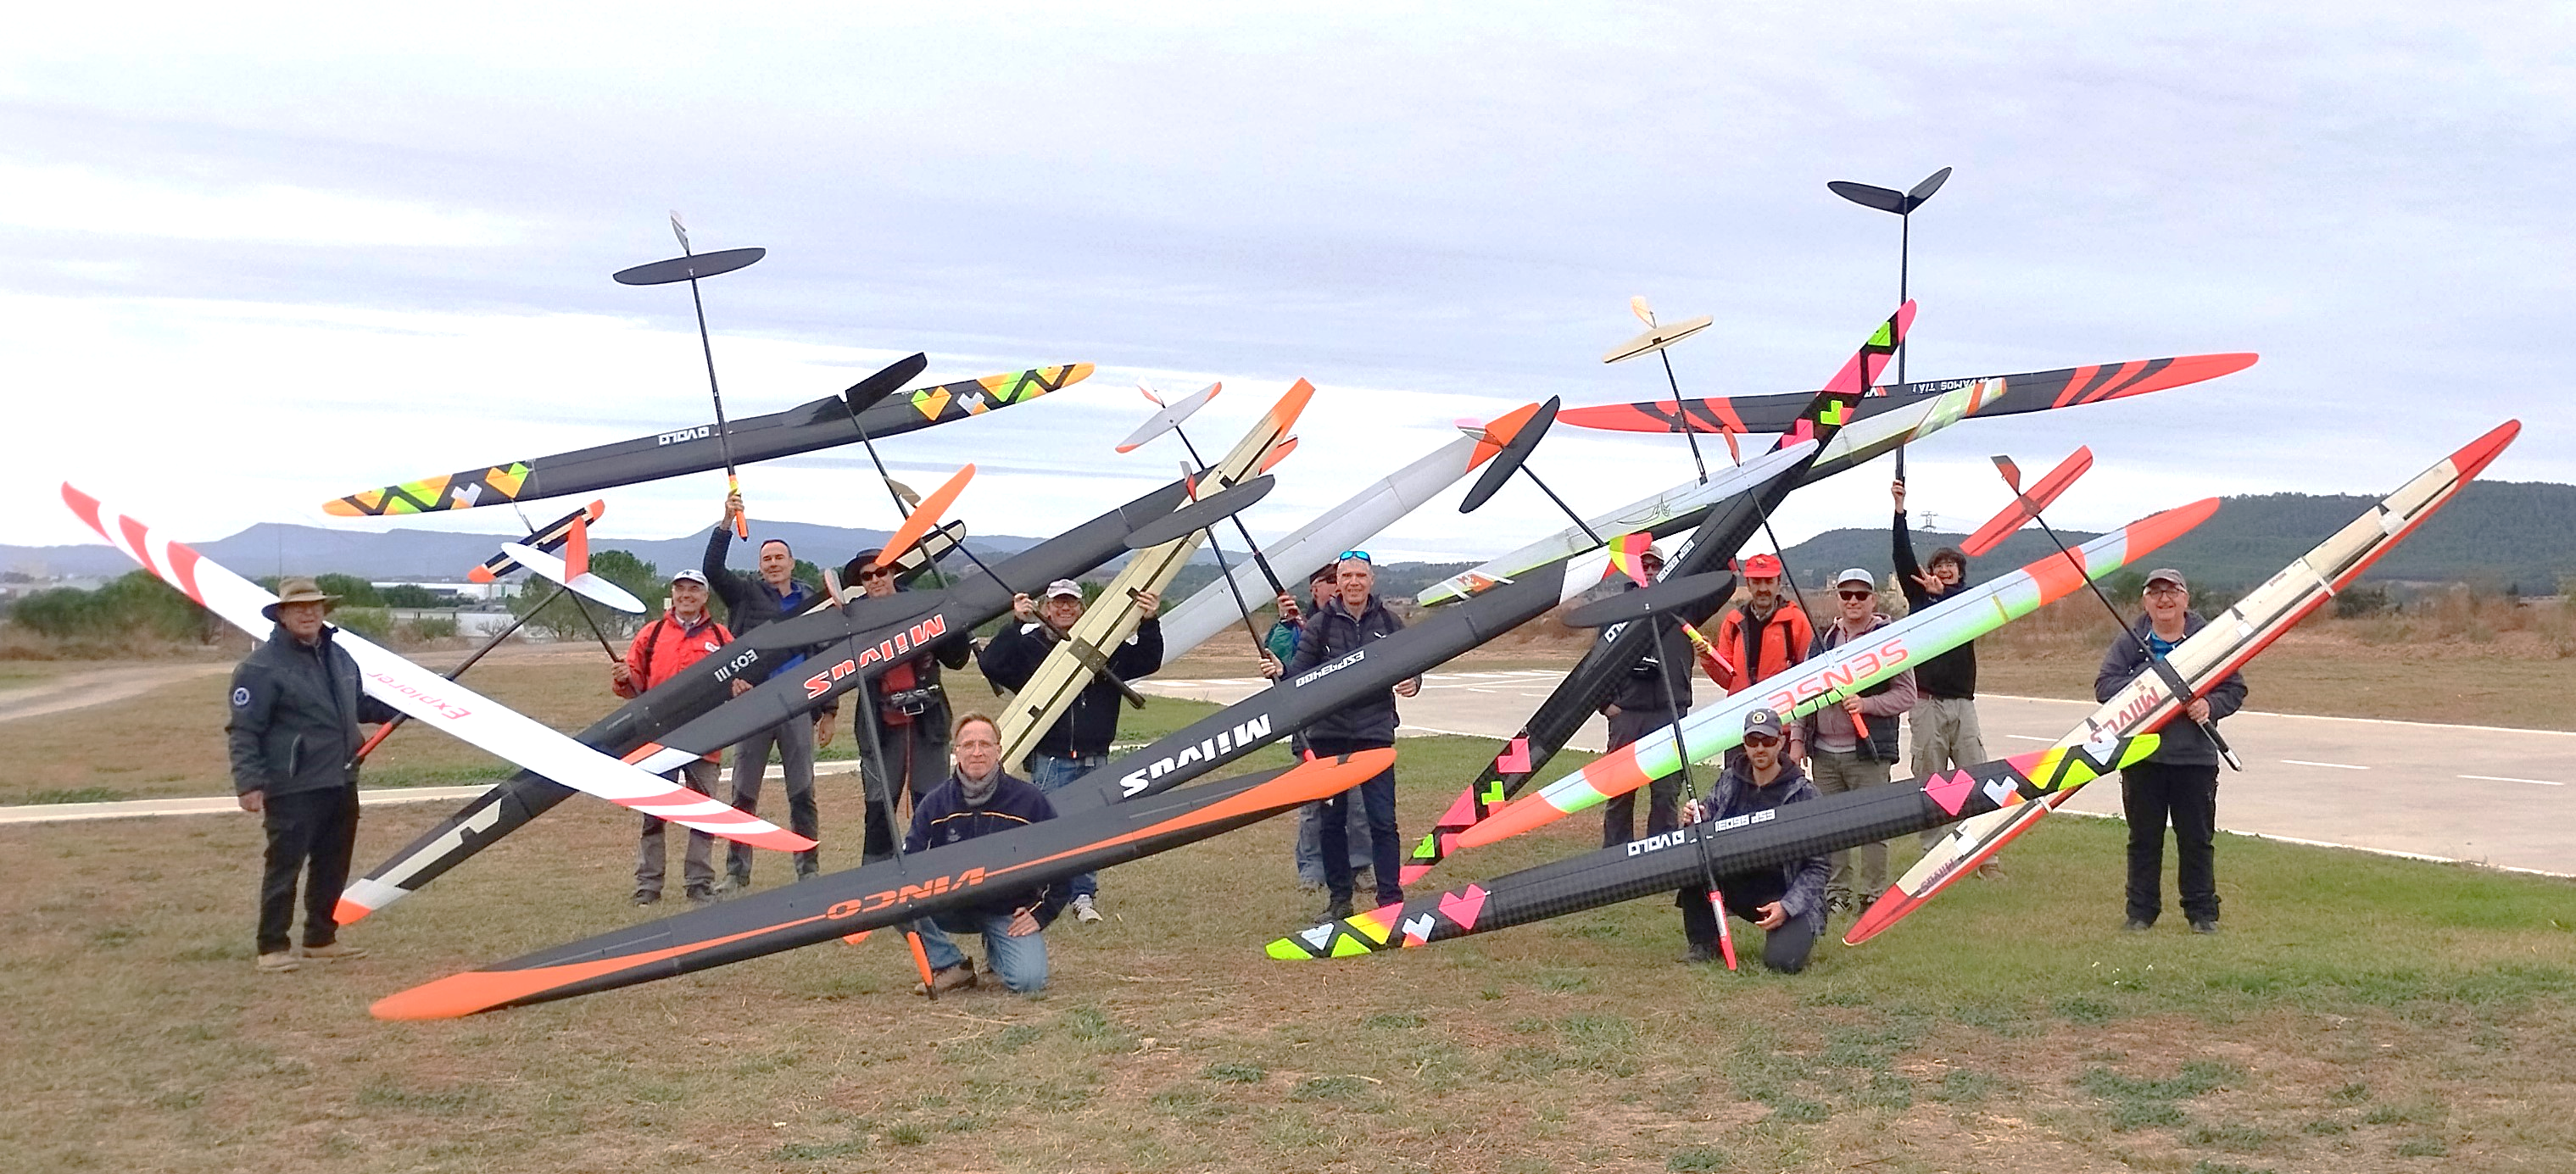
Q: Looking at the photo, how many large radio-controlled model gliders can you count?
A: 14